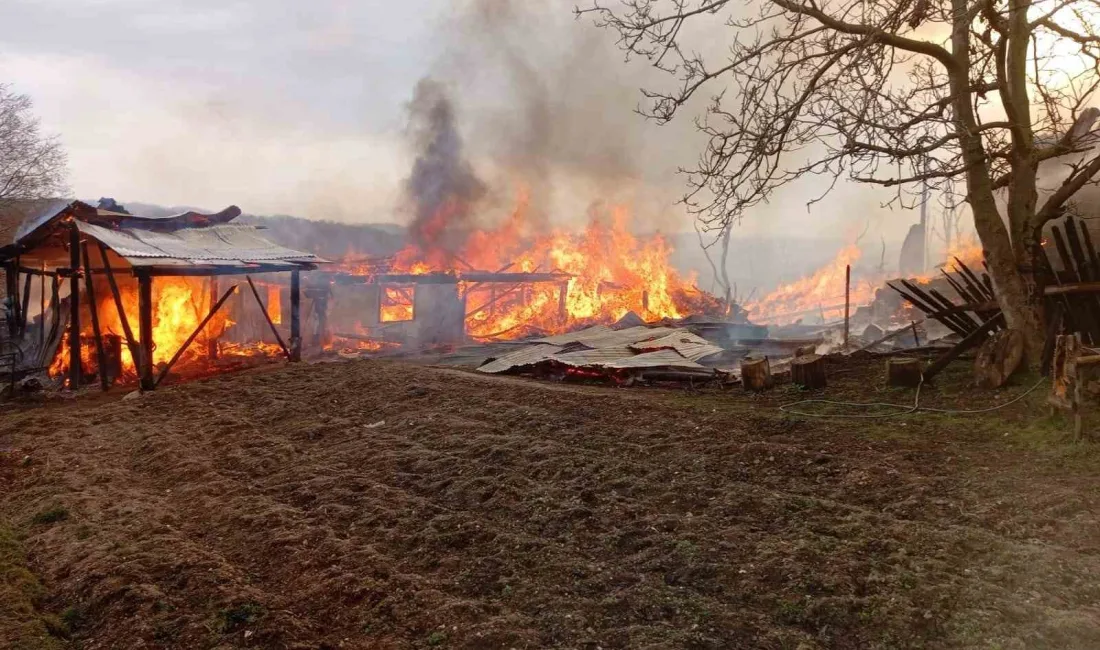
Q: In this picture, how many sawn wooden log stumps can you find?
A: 3